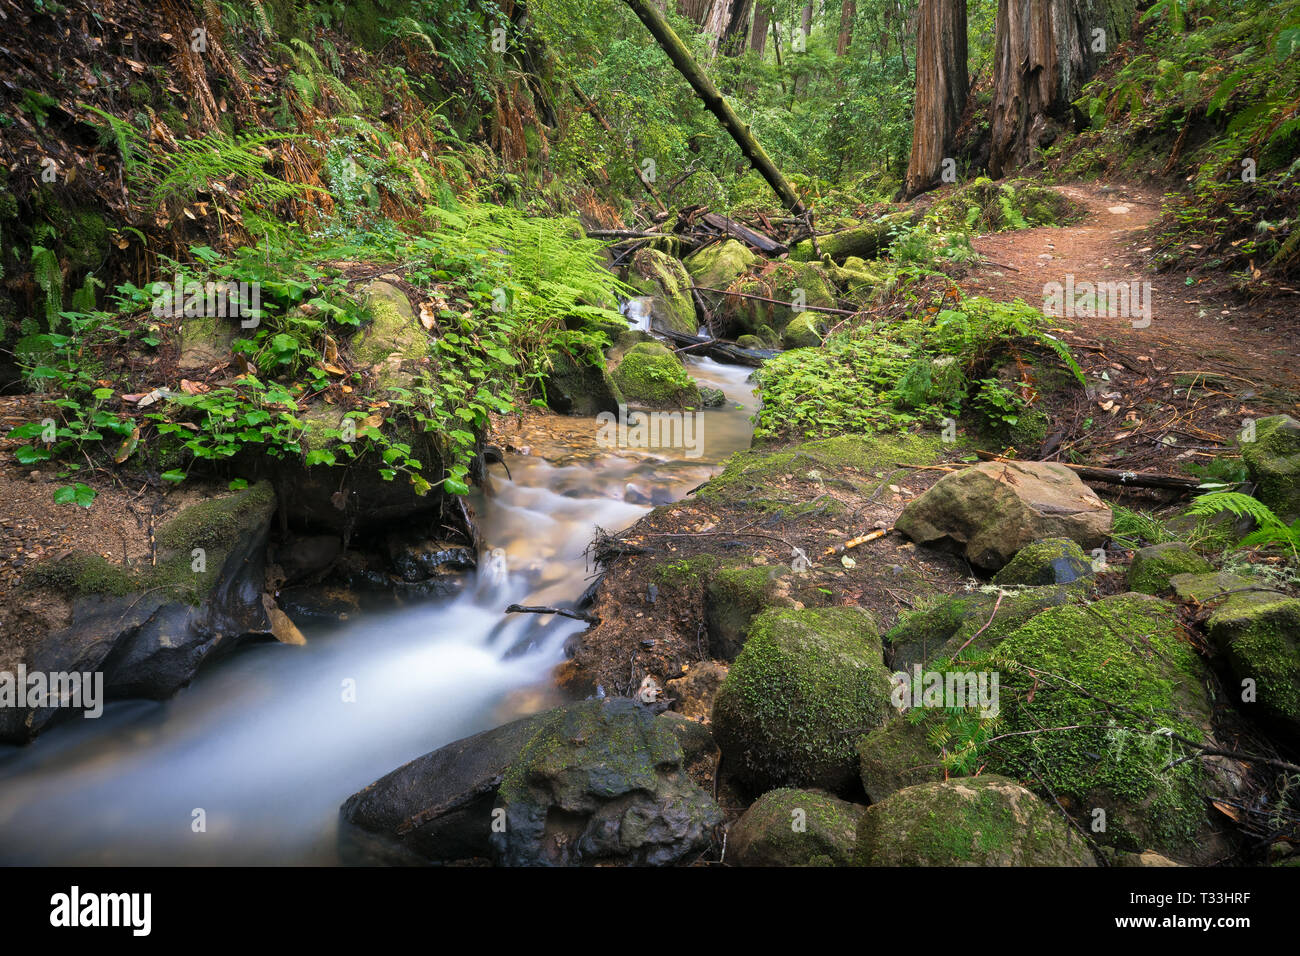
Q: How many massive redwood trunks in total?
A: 2